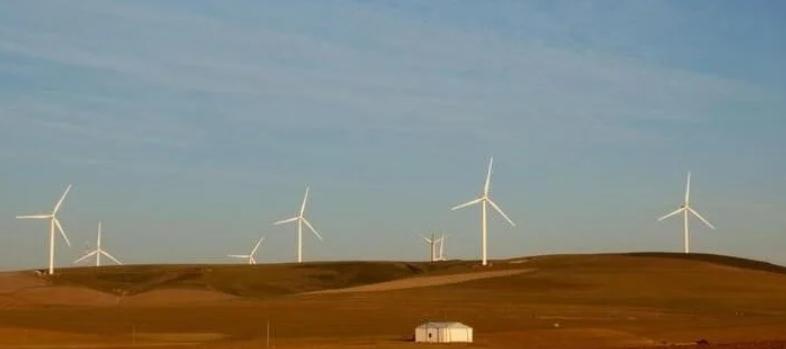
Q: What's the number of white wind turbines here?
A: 8